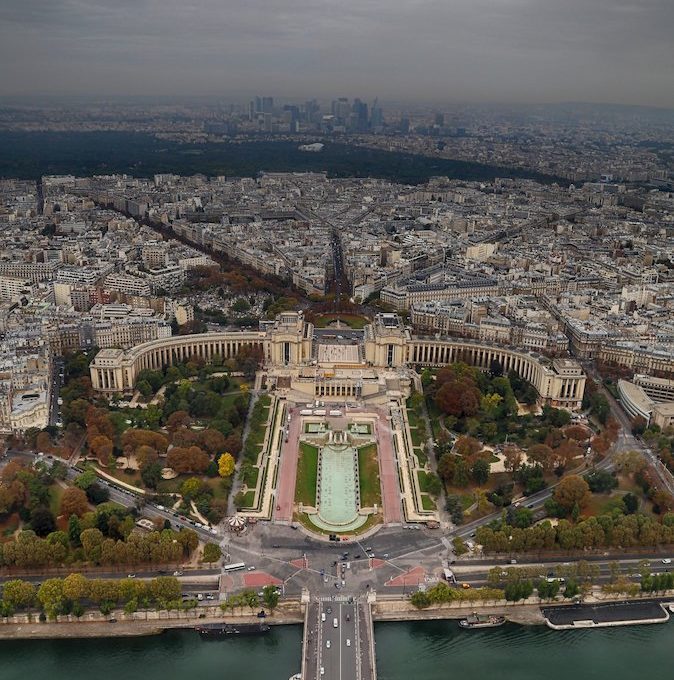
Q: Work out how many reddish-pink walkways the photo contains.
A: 2